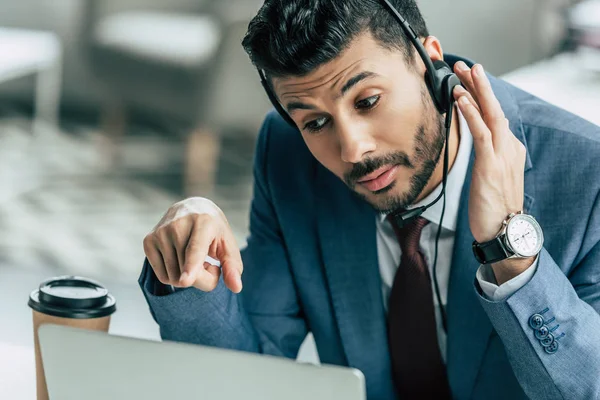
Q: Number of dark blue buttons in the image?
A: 4